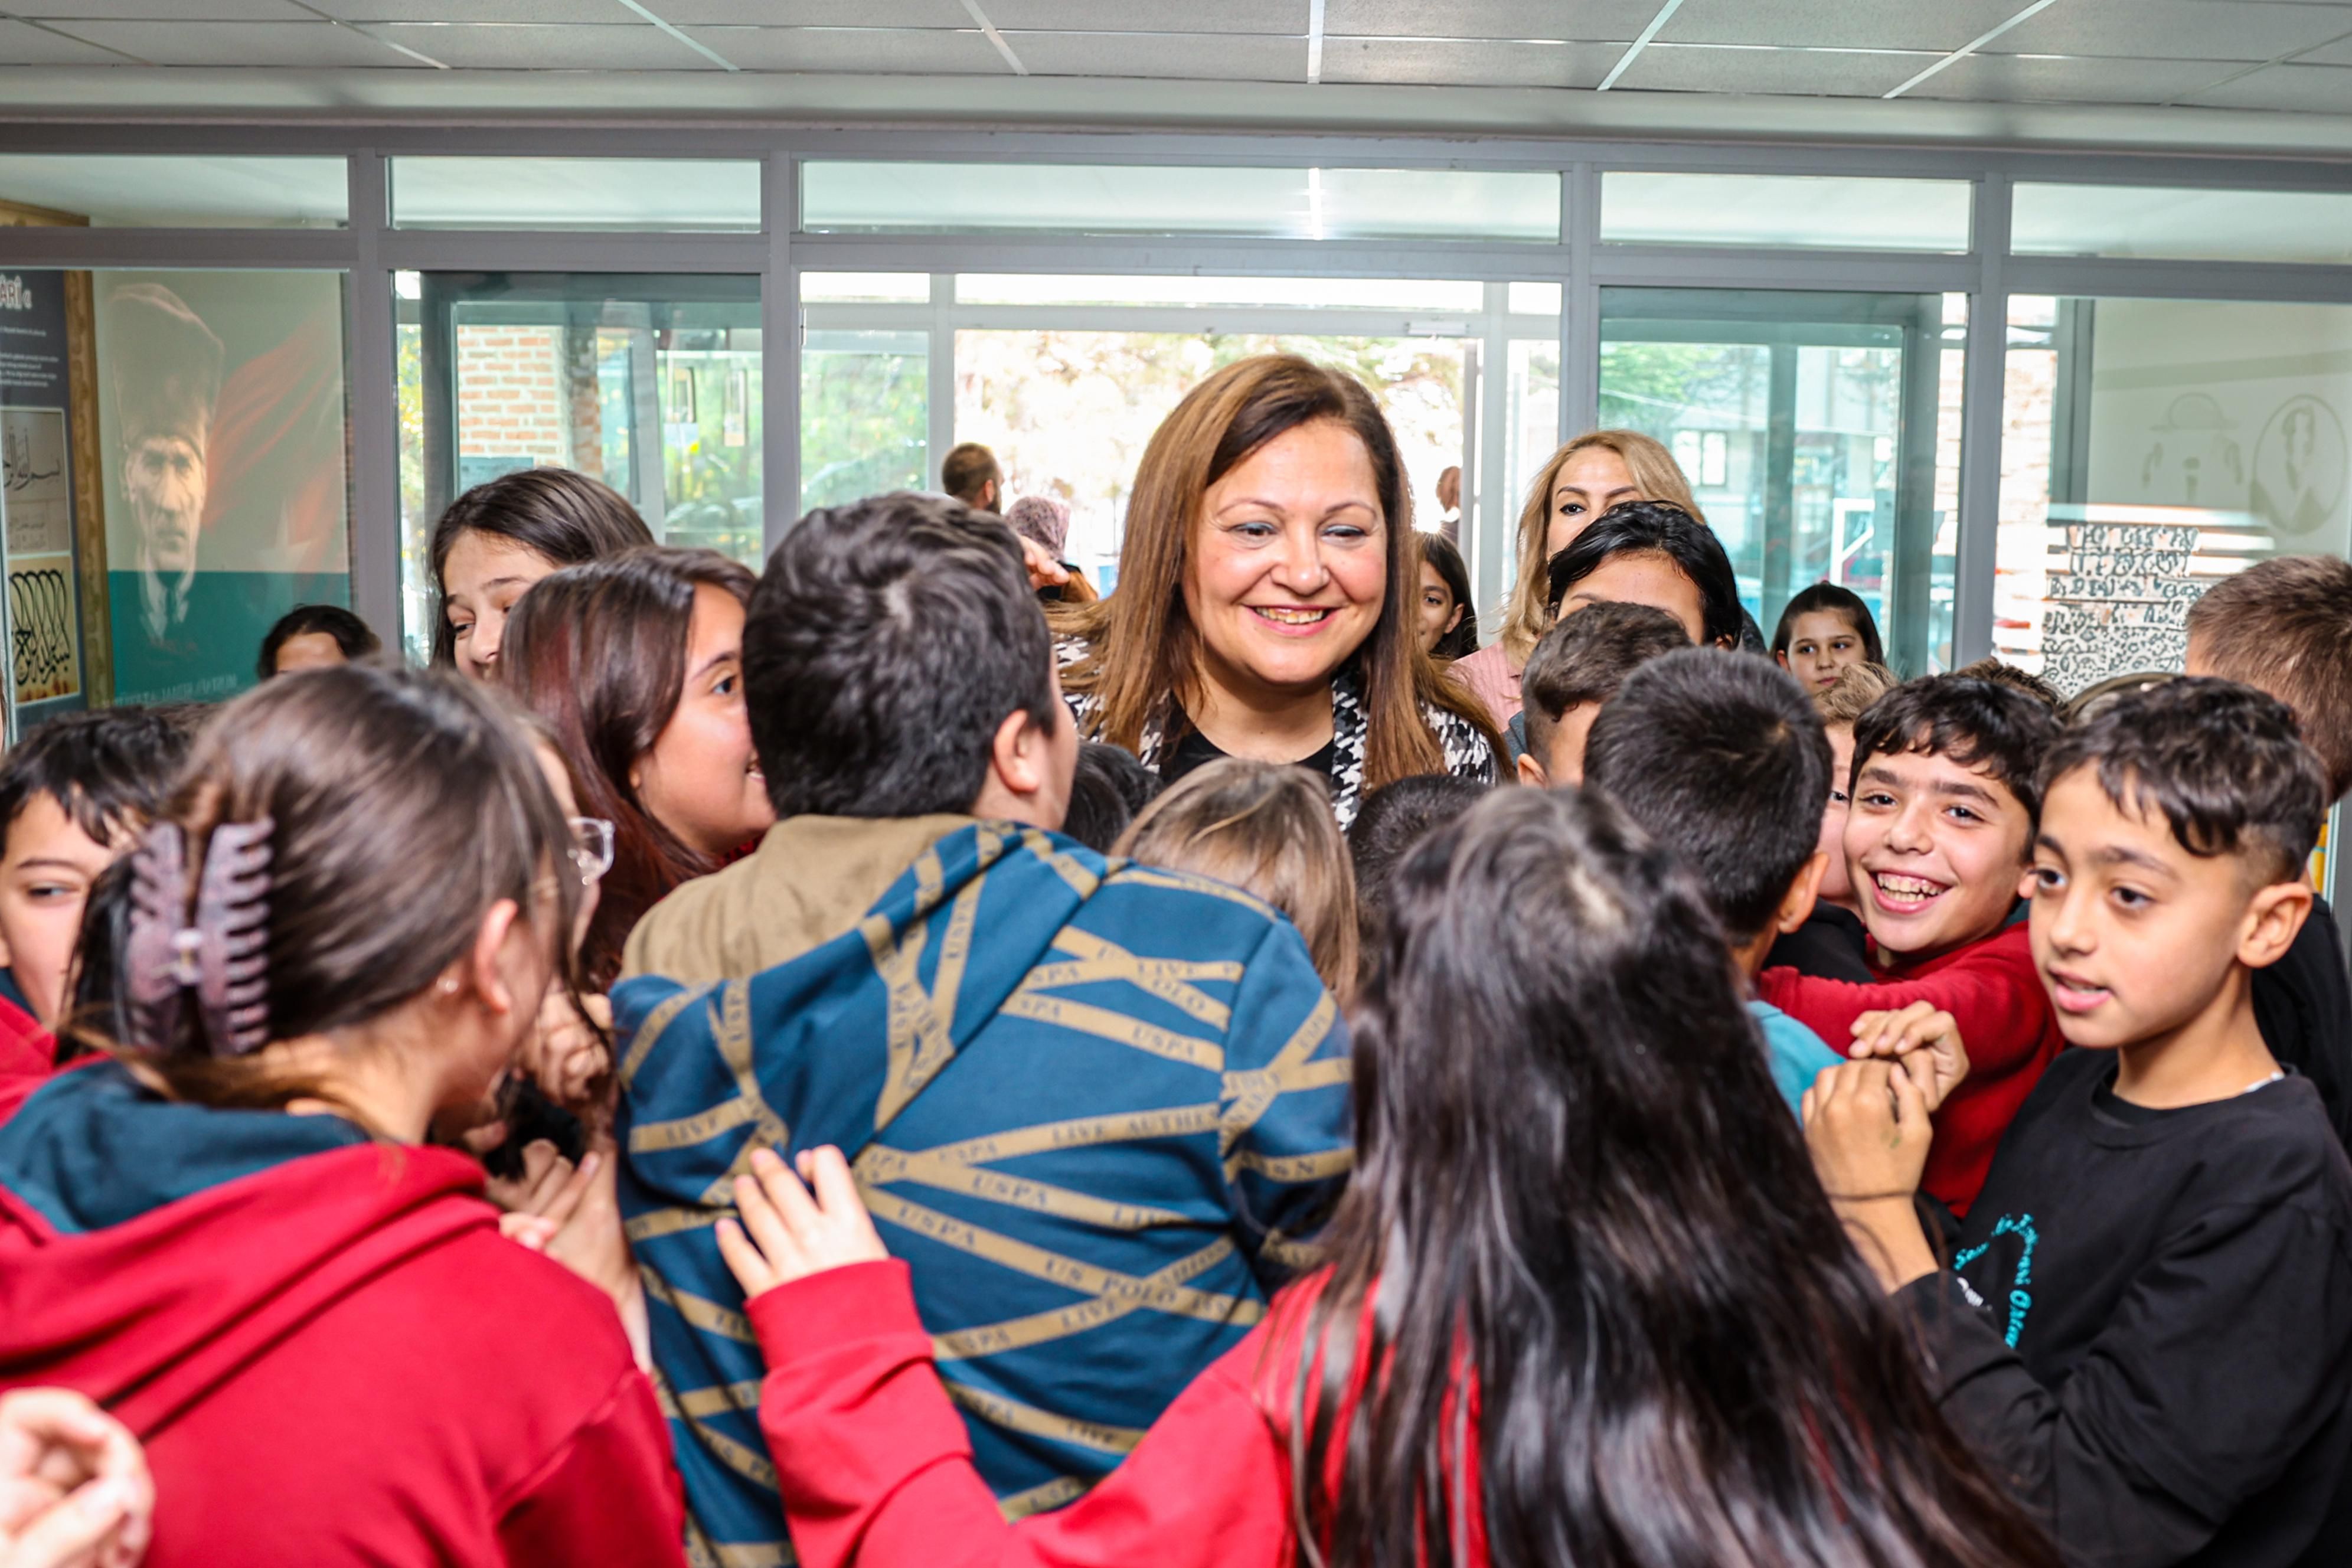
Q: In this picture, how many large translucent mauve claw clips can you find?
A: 1